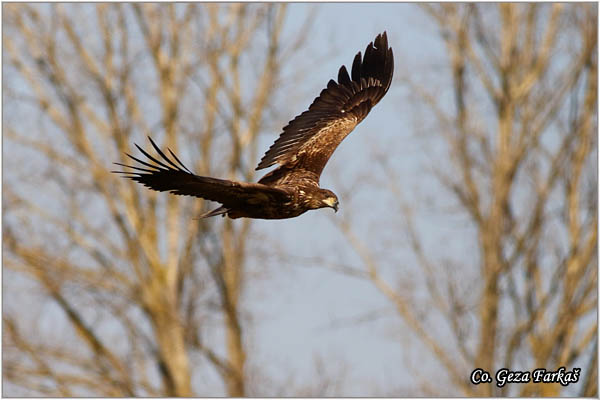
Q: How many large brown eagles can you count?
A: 1